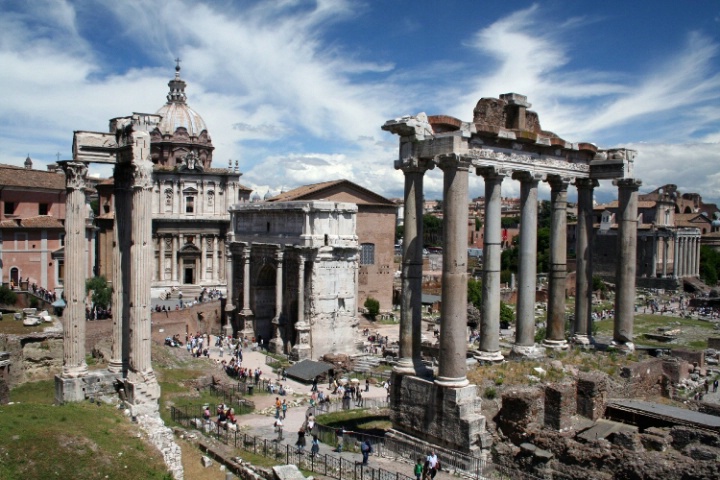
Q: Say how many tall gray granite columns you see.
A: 7